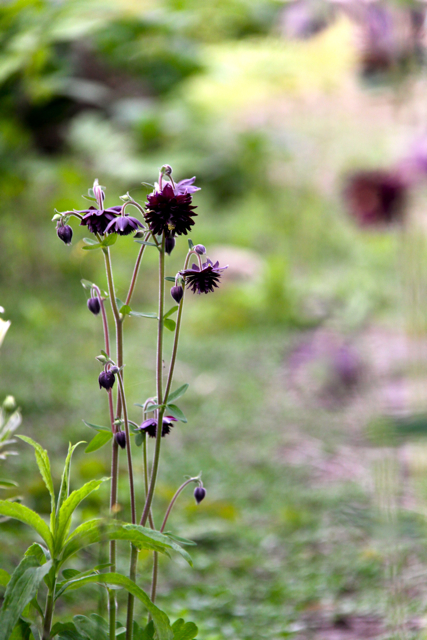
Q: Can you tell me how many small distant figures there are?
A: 0